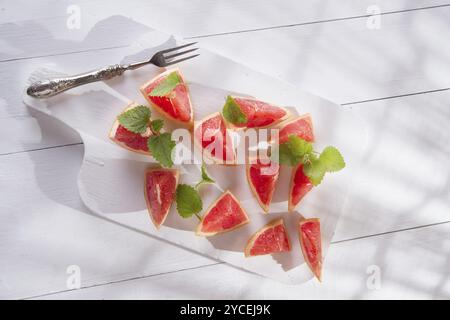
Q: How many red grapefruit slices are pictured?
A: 11